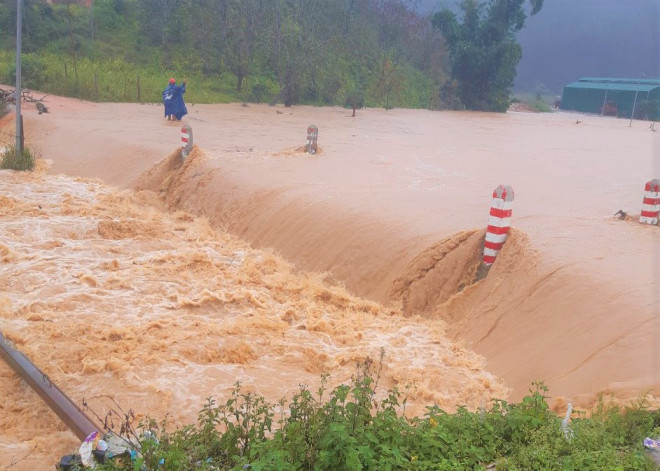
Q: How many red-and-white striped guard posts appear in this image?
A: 4